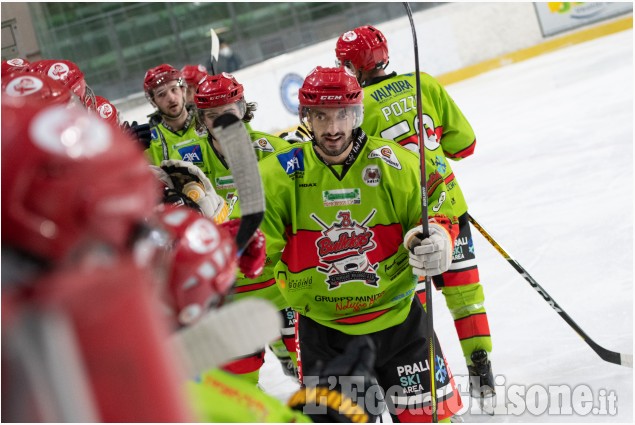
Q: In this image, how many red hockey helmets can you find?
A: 11